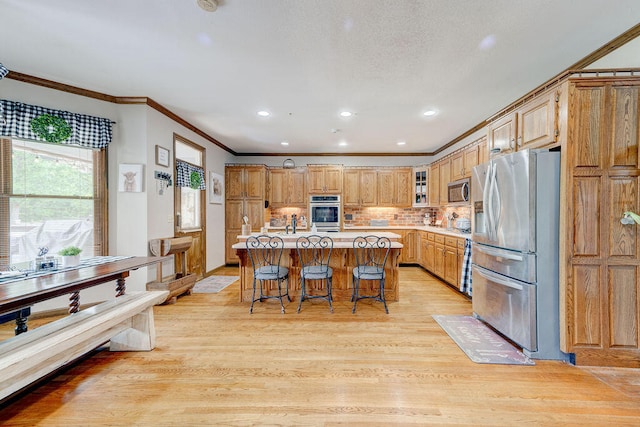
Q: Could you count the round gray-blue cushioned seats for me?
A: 3